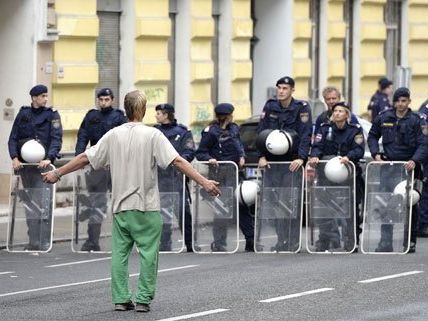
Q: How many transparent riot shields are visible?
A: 7